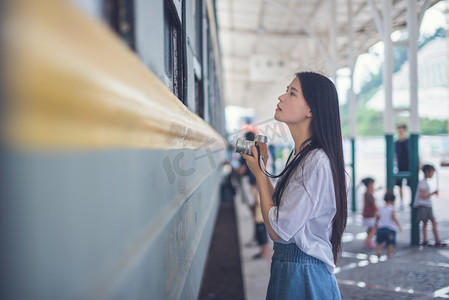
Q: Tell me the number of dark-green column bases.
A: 3